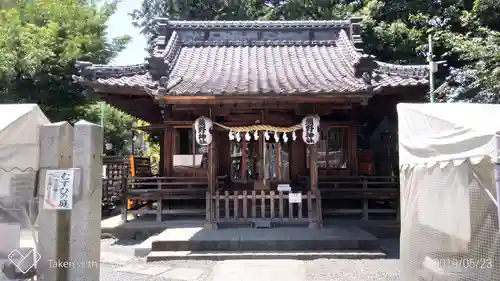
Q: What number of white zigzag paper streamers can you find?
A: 8